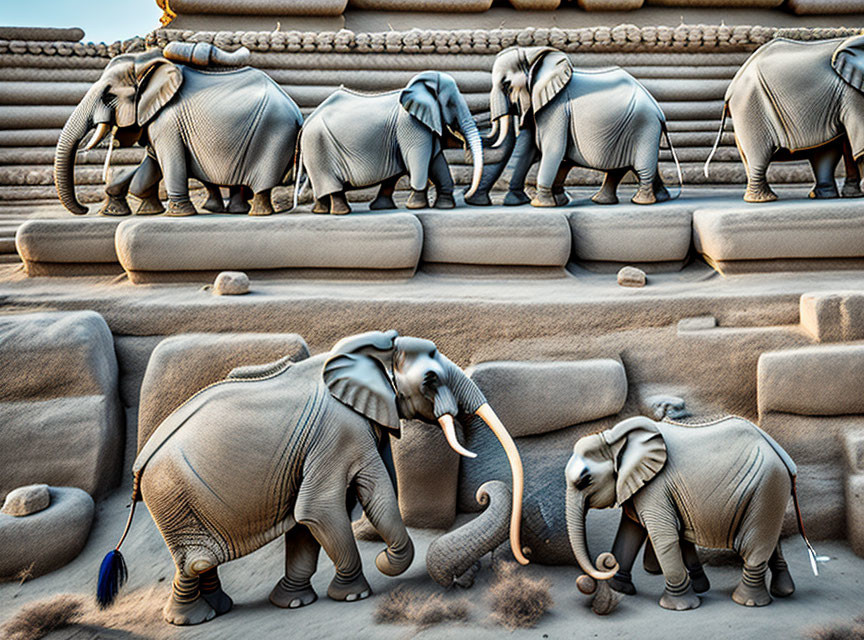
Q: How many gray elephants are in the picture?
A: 6